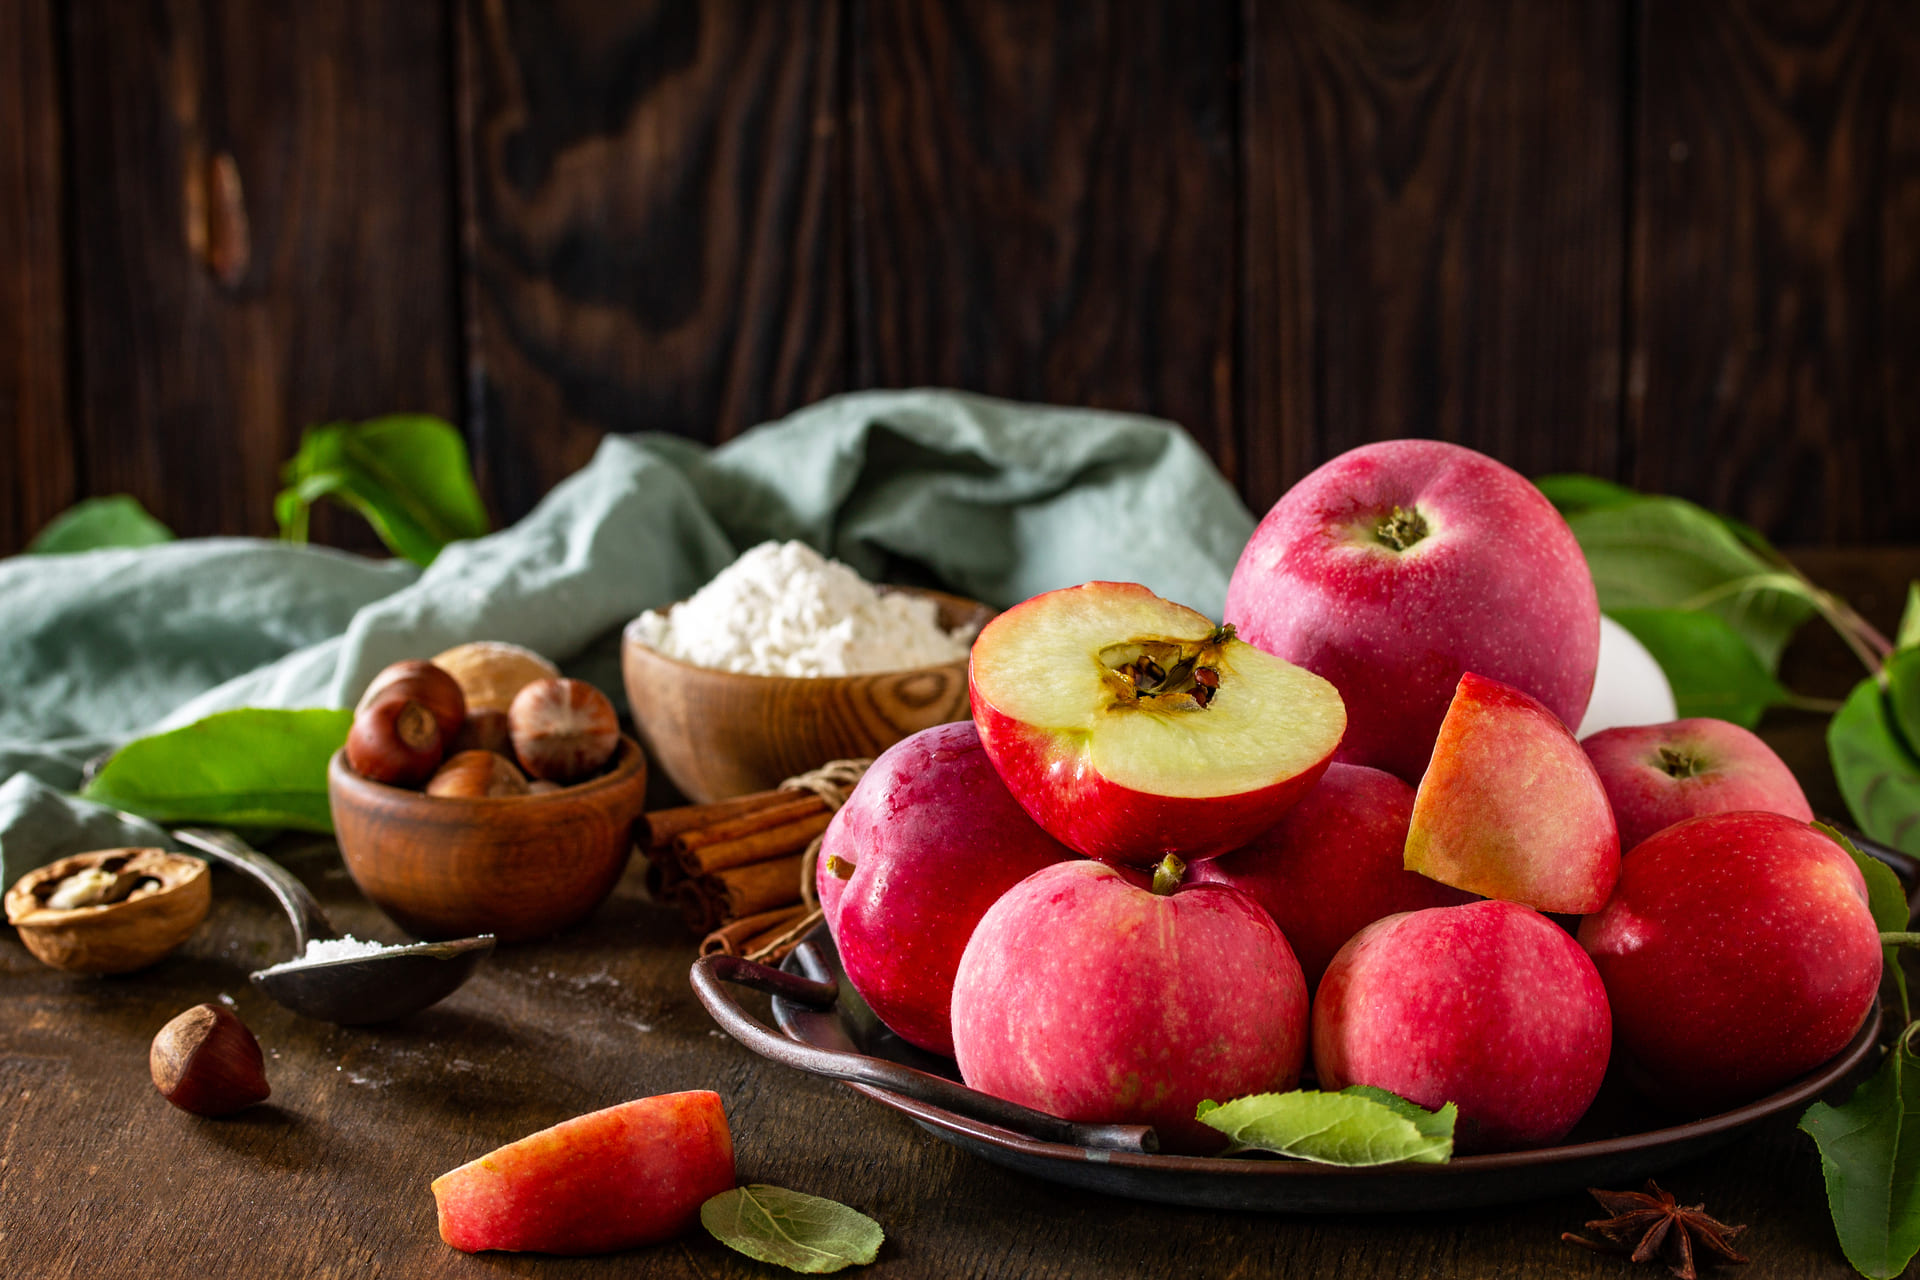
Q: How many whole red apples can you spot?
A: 7